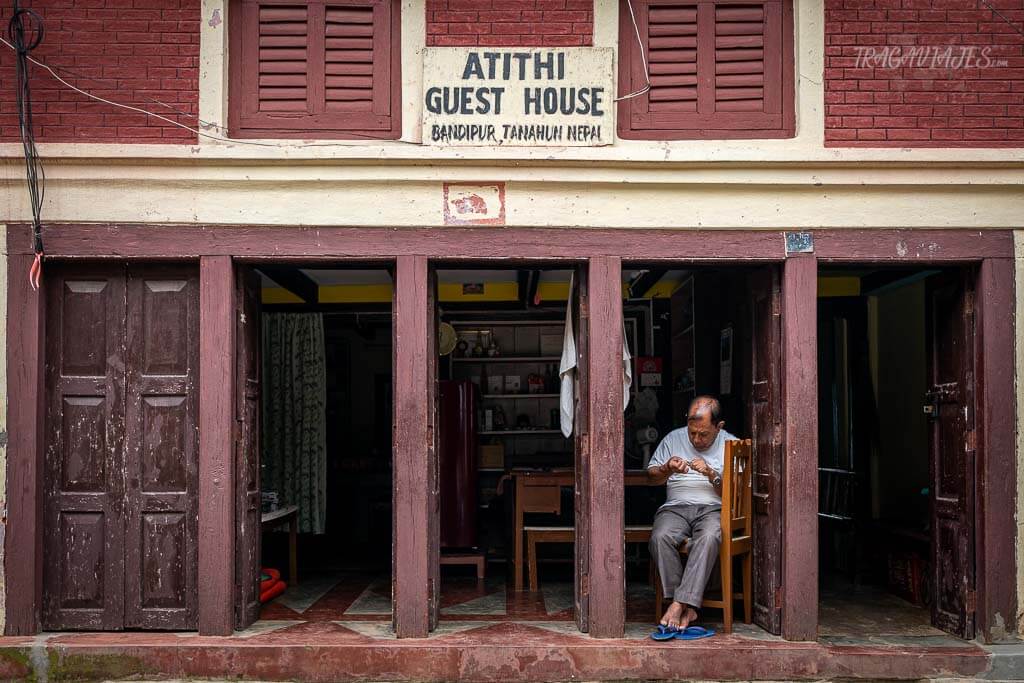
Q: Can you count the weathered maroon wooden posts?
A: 6